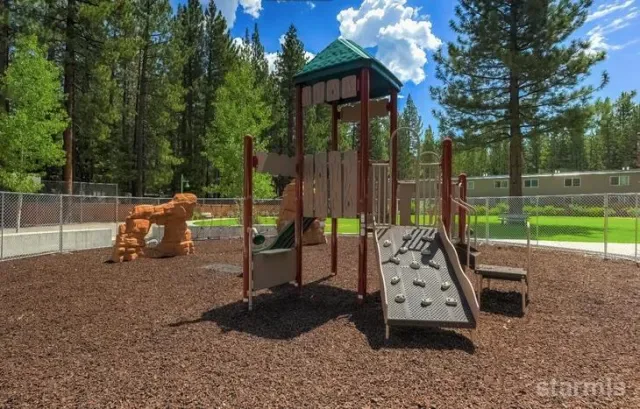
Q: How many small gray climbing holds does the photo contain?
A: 14